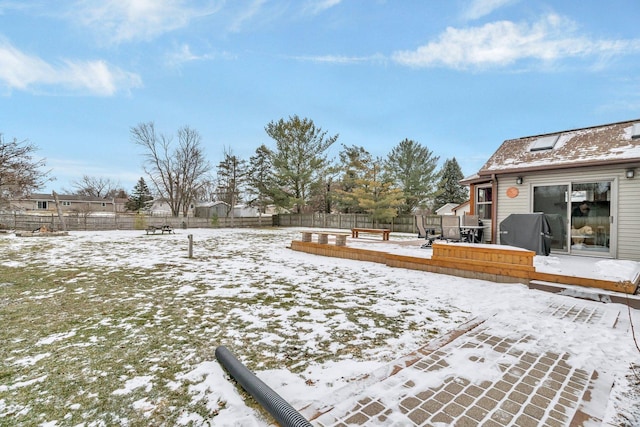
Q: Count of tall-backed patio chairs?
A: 3